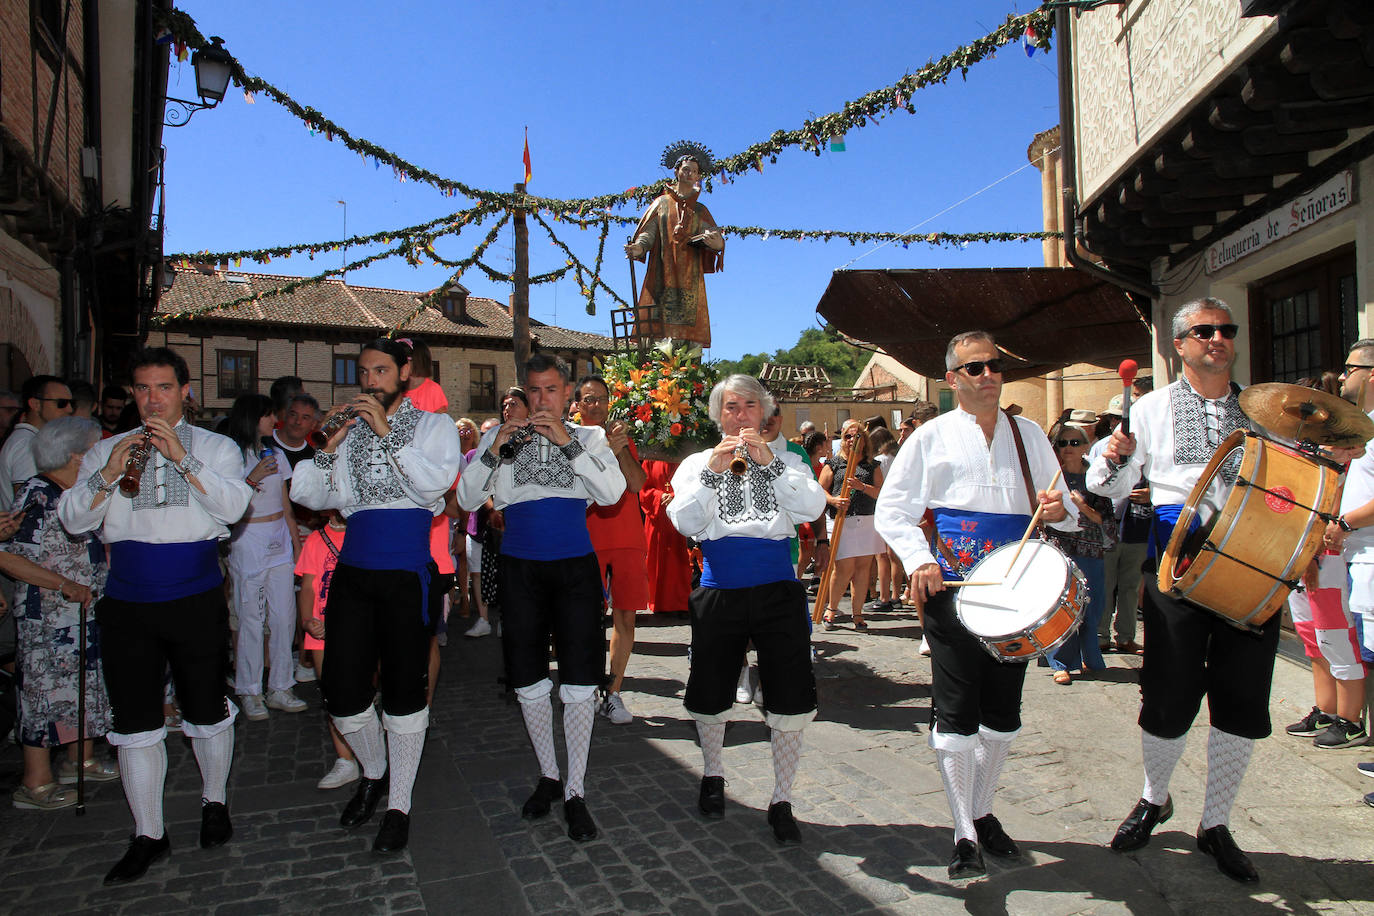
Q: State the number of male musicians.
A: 6